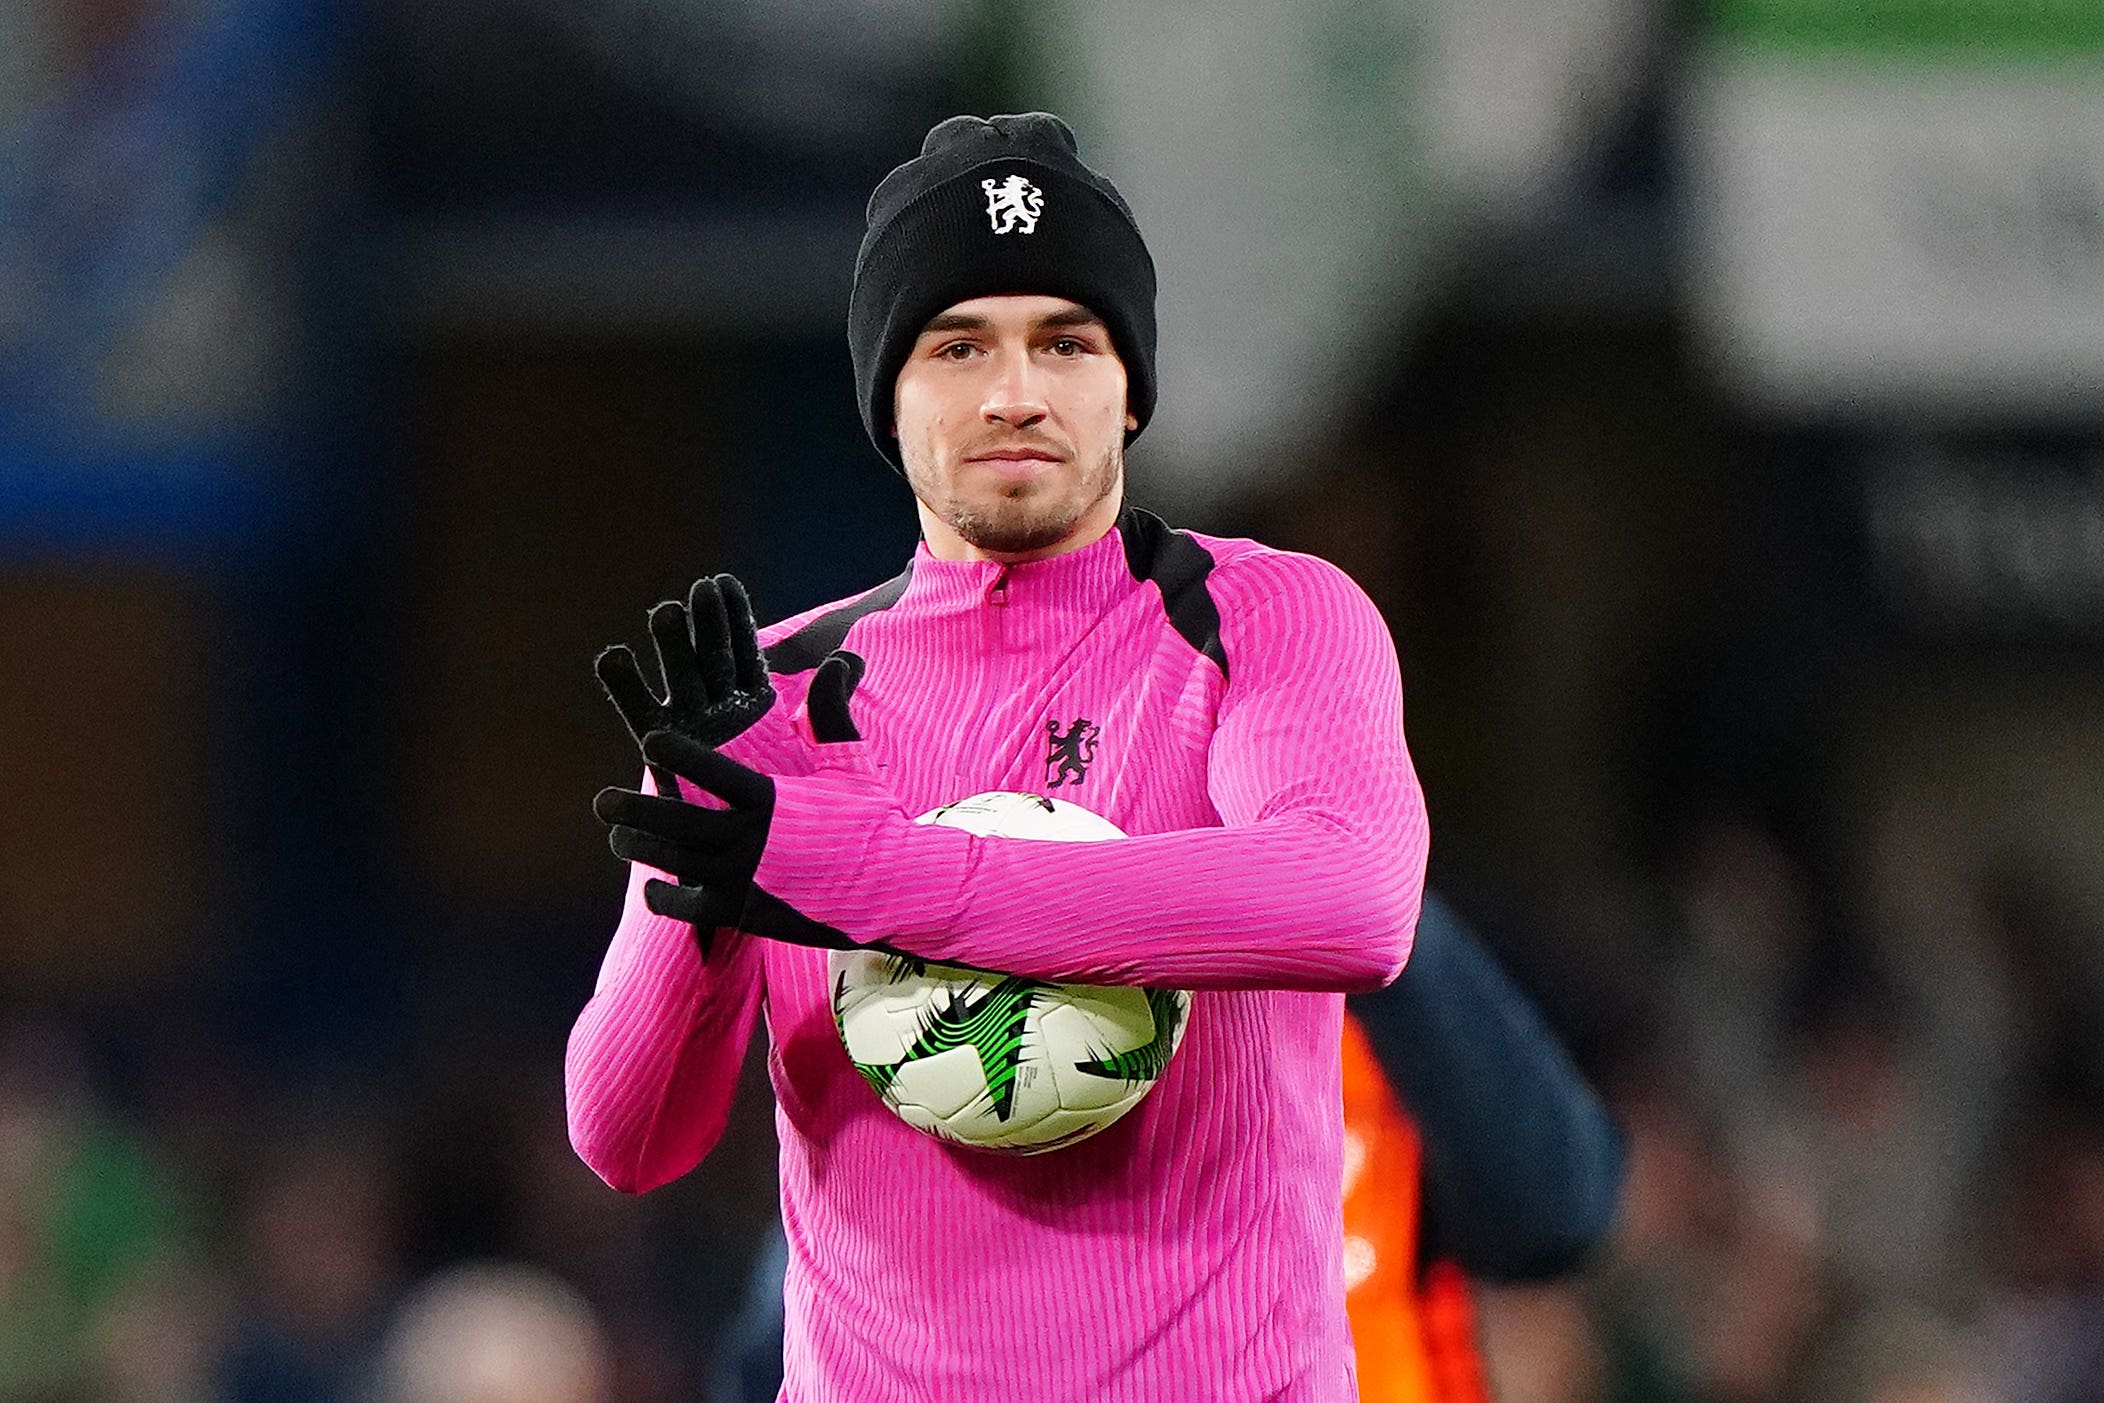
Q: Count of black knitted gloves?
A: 2